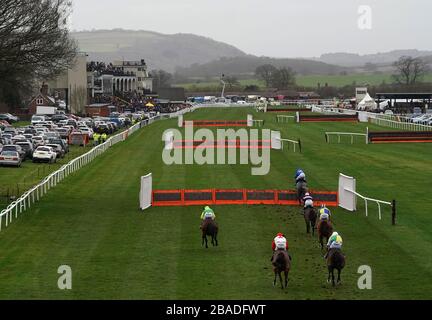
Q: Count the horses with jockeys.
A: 6